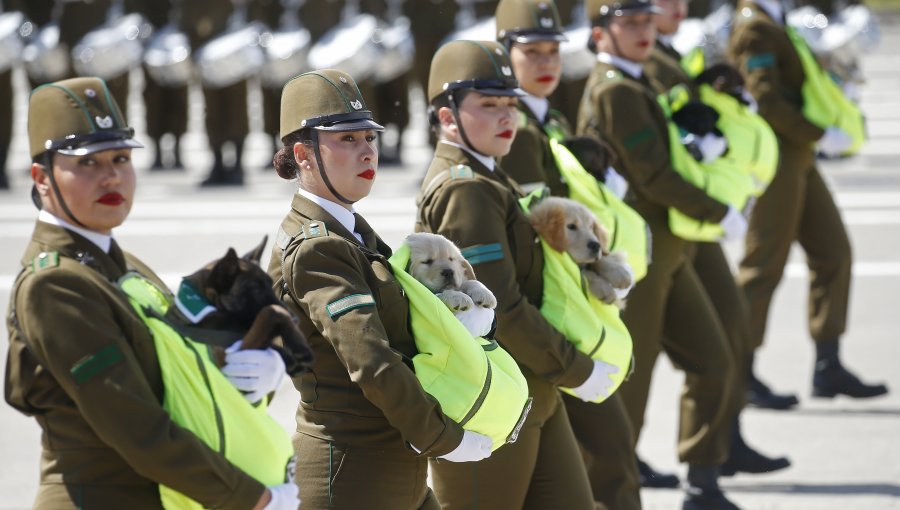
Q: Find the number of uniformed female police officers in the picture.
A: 7